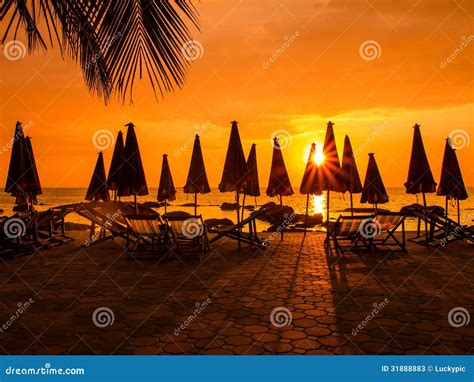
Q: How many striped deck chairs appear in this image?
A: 4